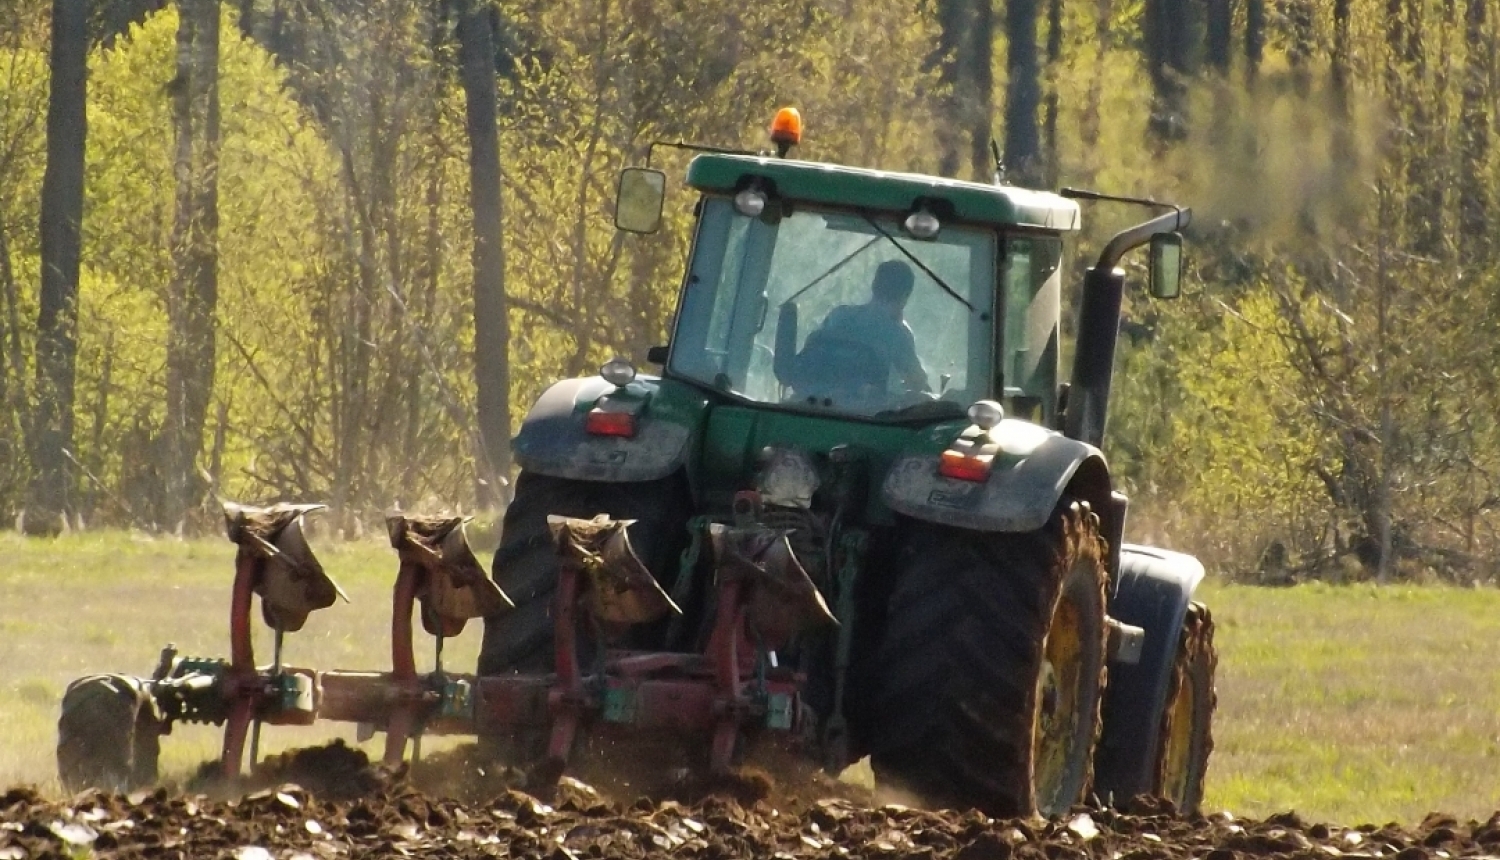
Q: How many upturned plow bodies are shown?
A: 4